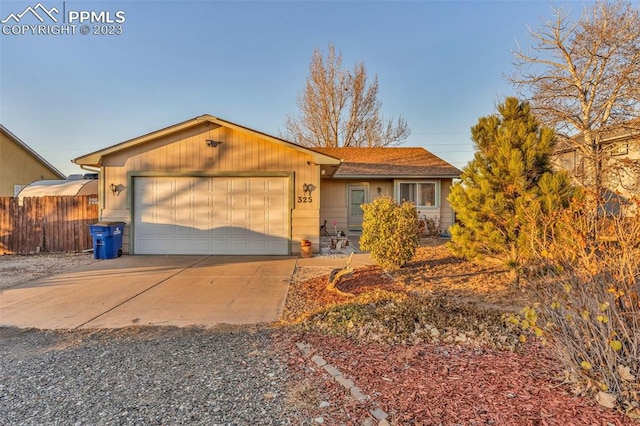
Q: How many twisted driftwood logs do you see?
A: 1